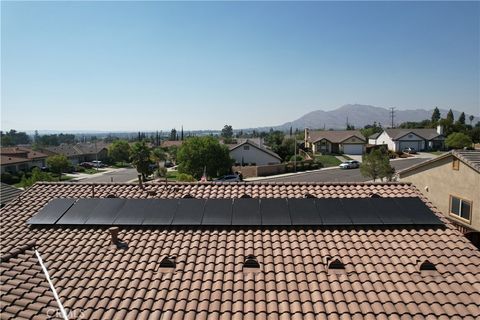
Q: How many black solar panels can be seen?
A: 14